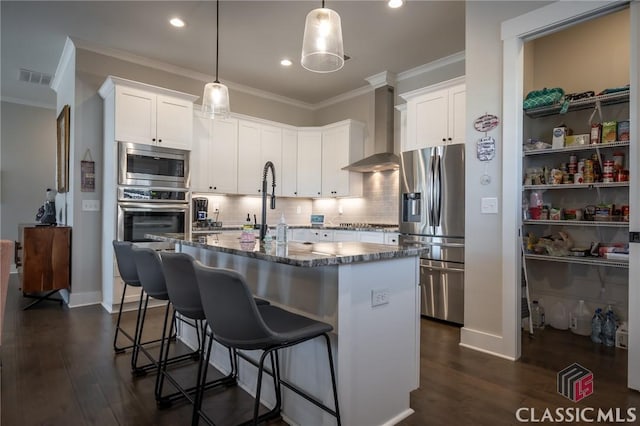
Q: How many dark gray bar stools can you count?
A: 4